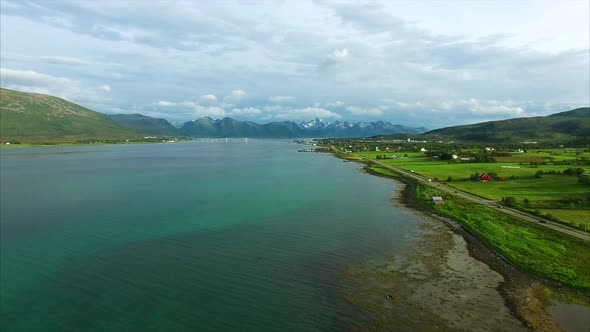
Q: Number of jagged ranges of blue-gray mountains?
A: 1